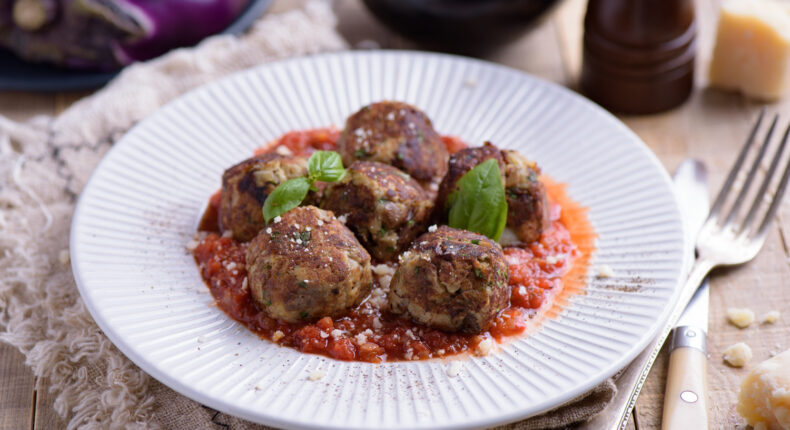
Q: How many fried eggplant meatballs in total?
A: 6